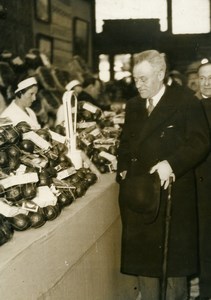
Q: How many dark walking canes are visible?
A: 1